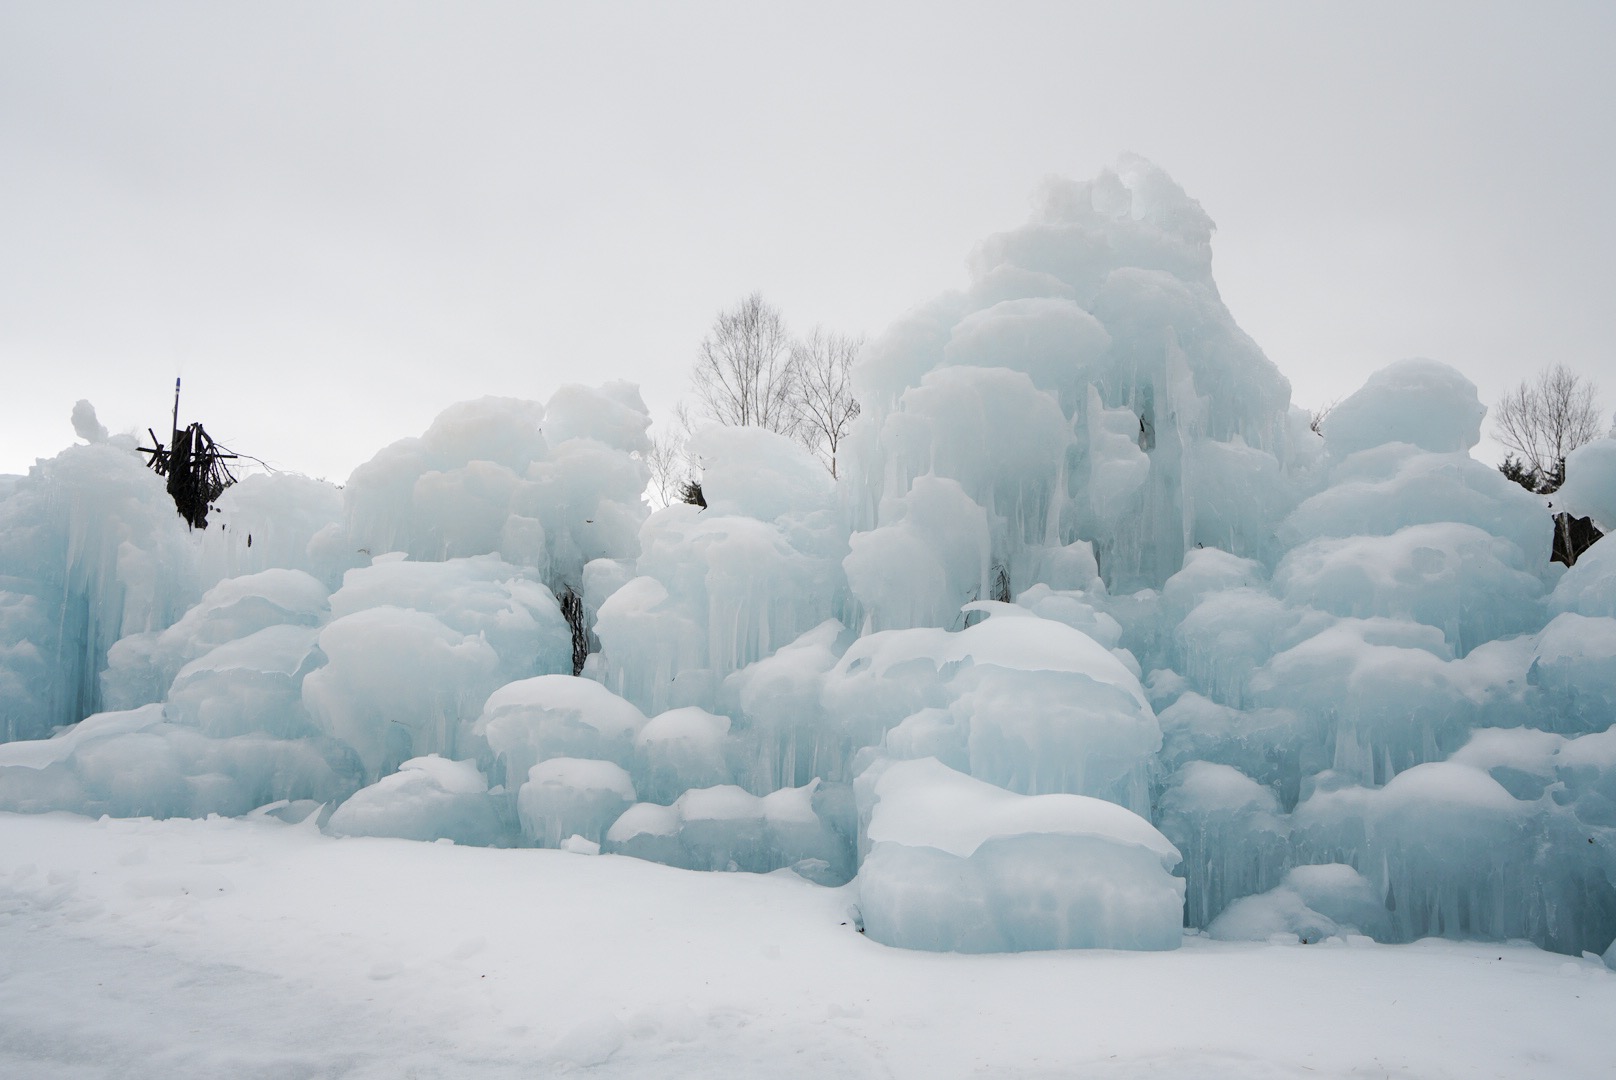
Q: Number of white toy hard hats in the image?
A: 0